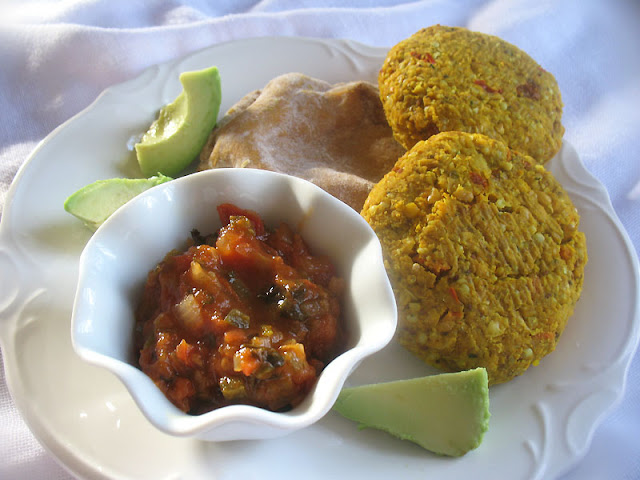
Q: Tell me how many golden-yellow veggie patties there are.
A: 2